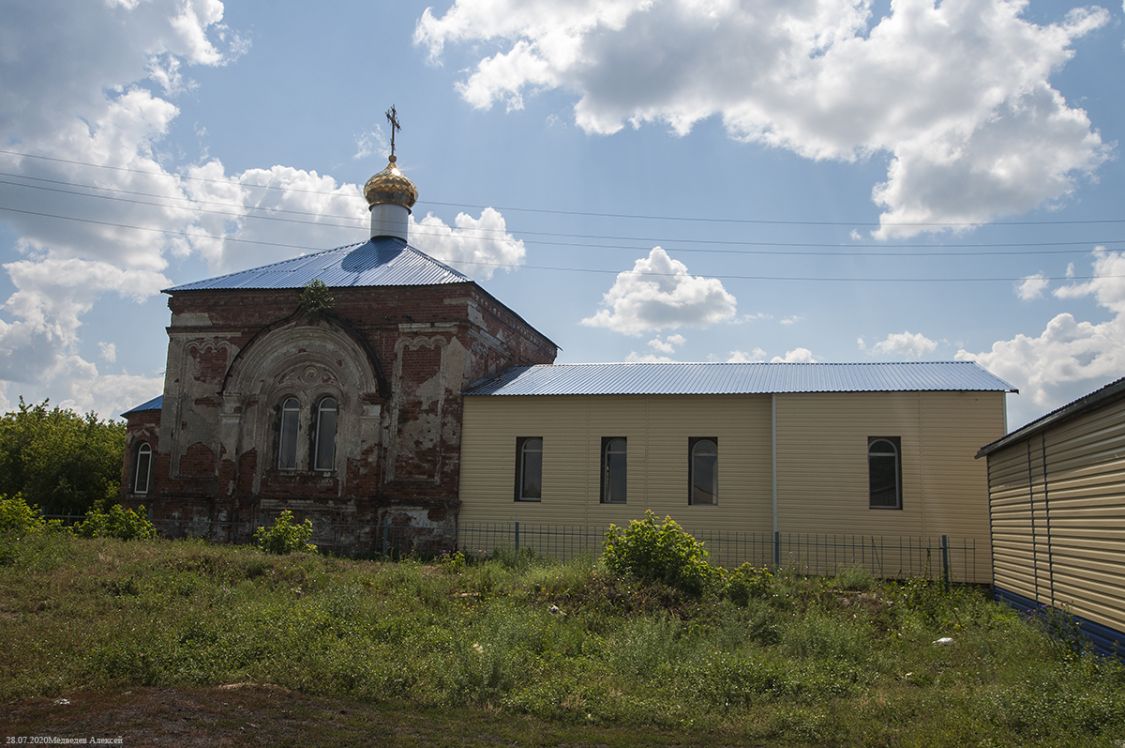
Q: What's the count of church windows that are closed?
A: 7